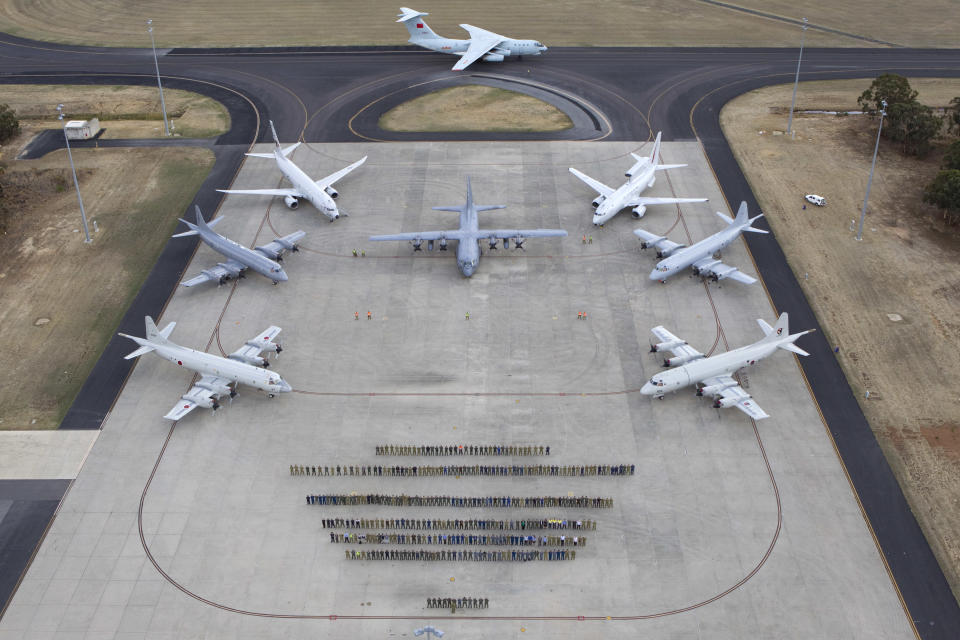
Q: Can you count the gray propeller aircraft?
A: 3